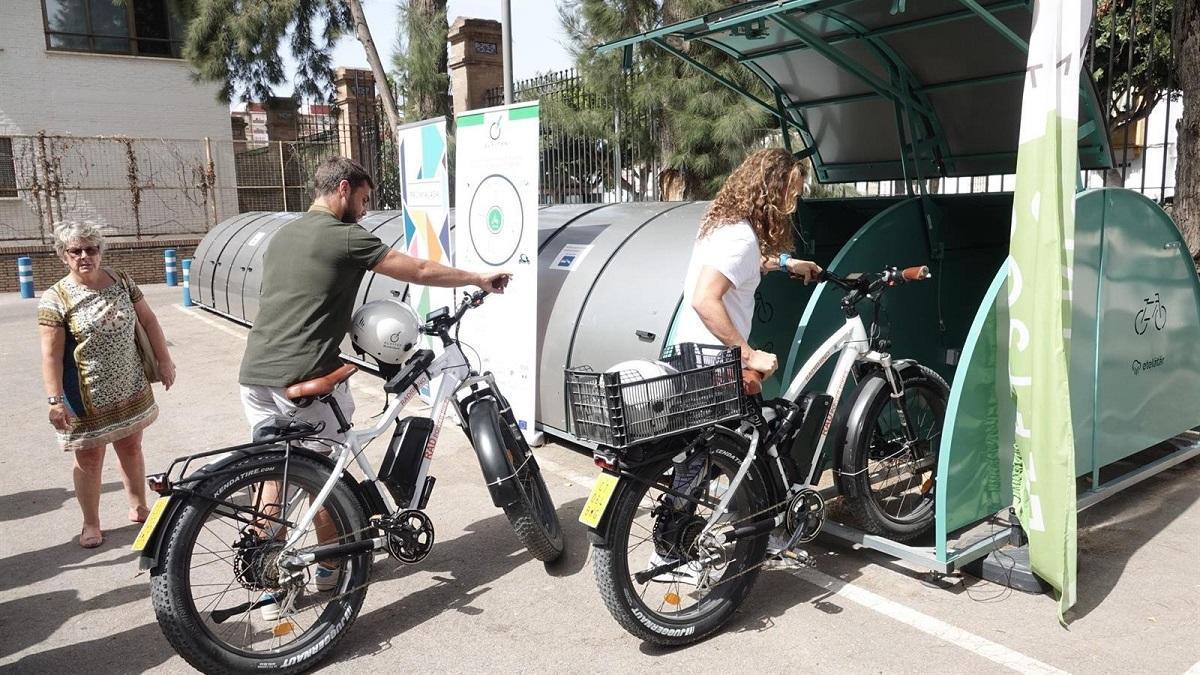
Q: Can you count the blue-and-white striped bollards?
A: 3